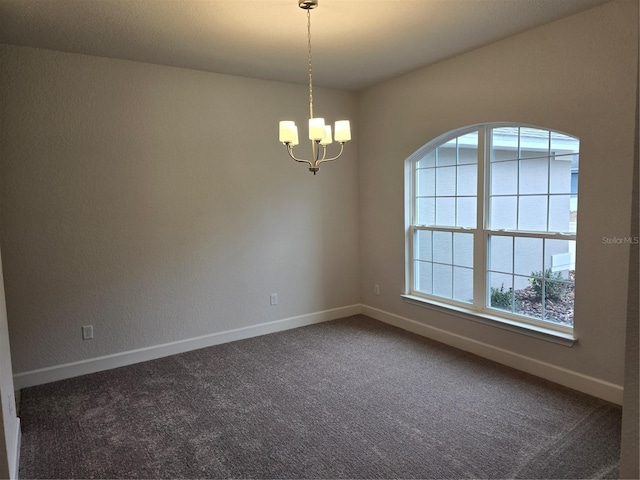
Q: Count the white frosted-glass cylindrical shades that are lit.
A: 5